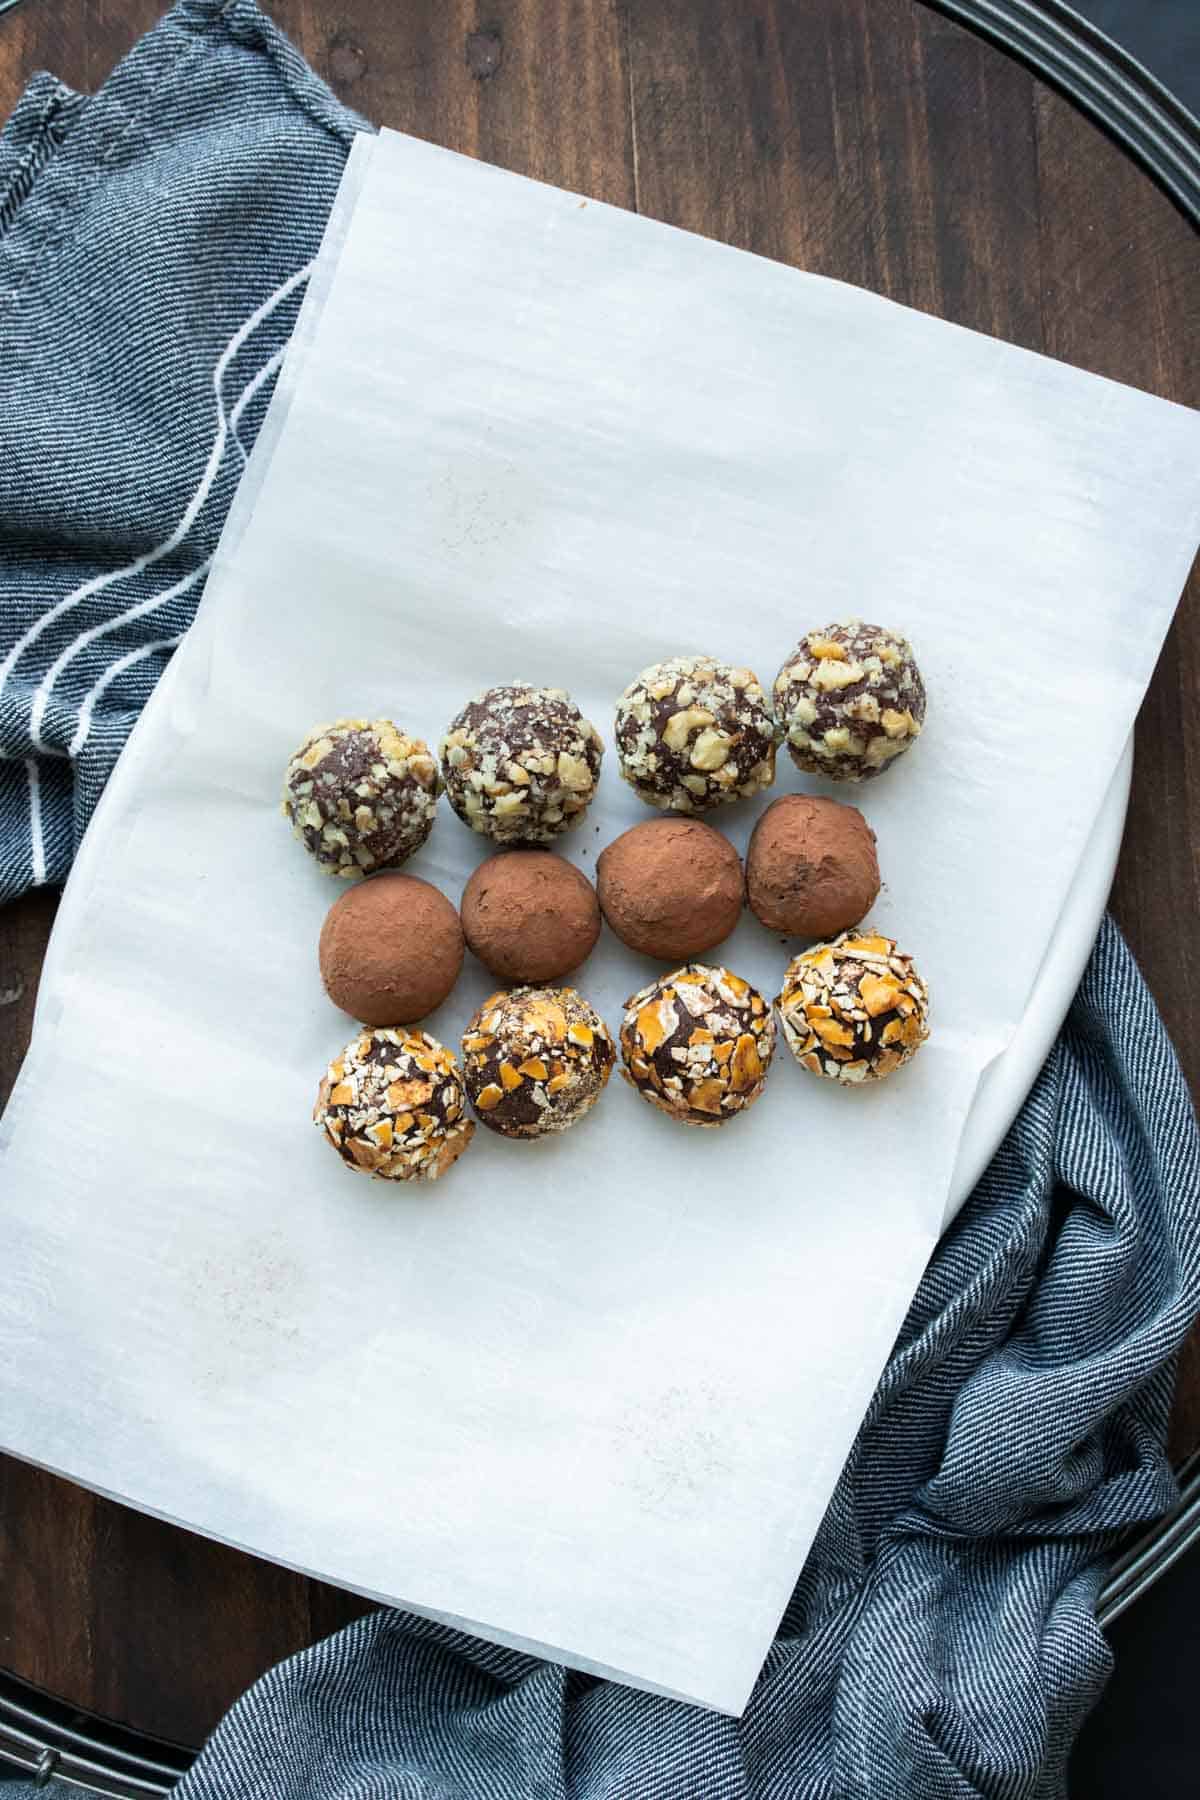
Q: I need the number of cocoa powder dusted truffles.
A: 4